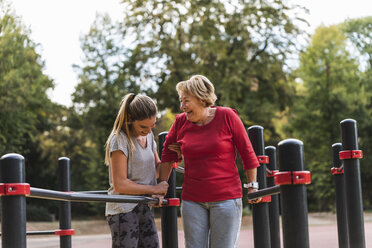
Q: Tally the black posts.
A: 8